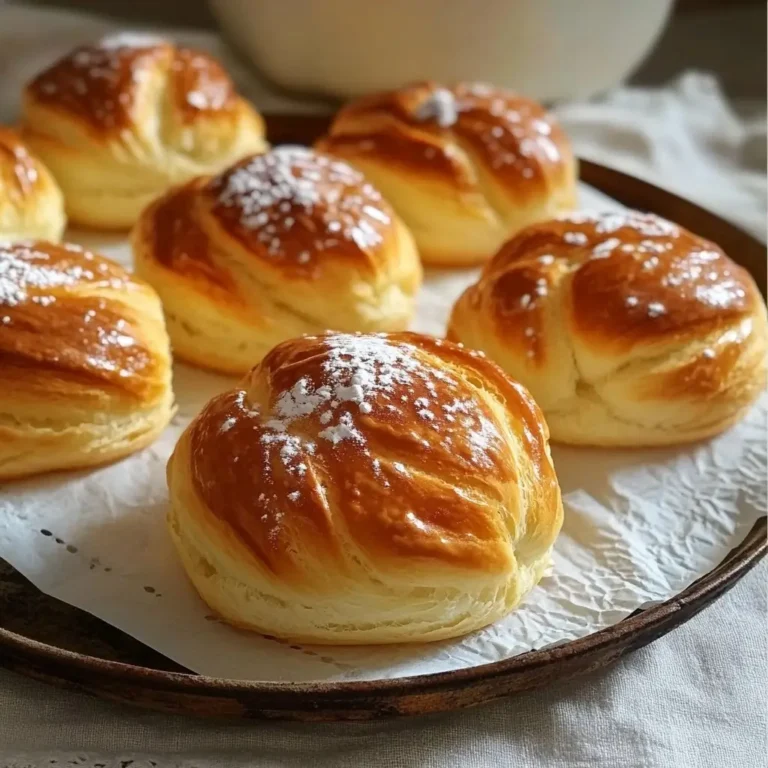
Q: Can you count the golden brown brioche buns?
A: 7